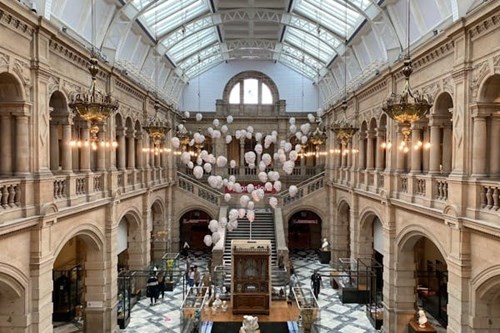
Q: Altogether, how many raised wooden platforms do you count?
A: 1